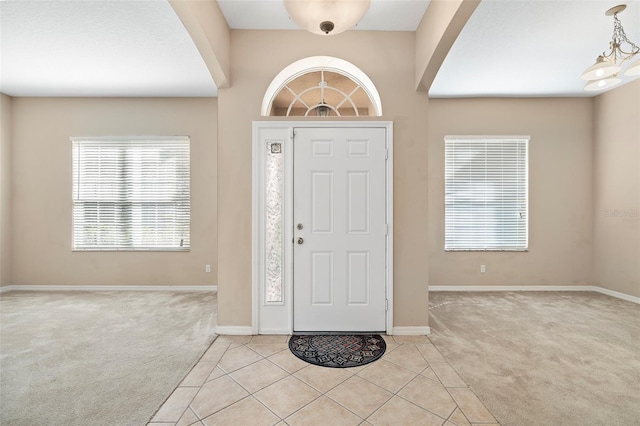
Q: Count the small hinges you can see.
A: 3